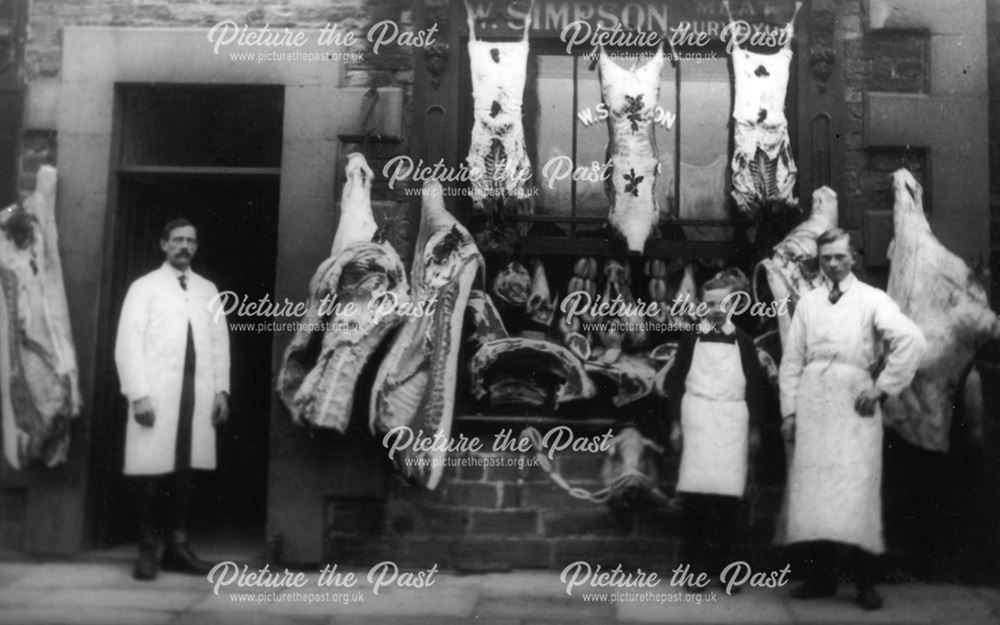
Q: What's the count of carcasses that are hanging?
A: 8